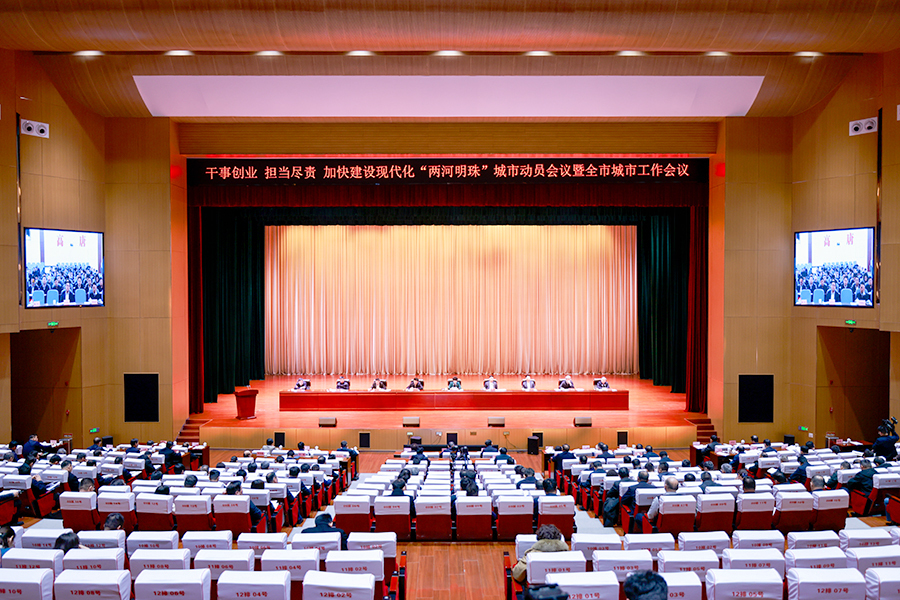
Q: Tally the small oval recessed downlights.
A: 9